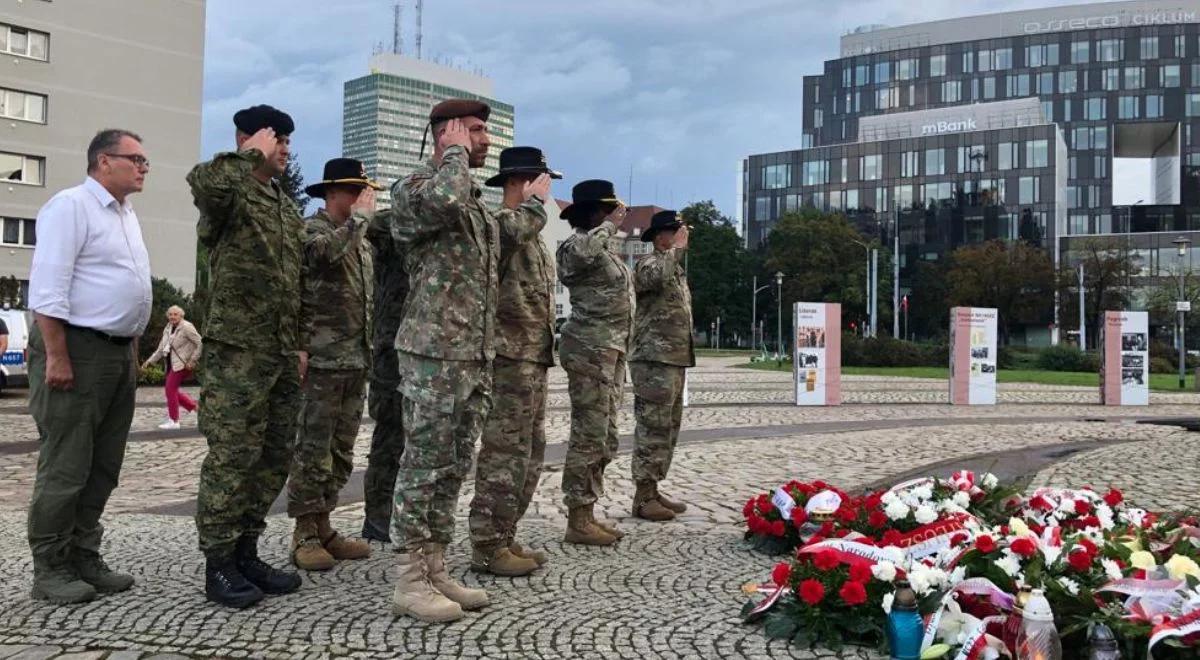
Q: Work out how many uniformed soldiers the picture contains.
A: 7